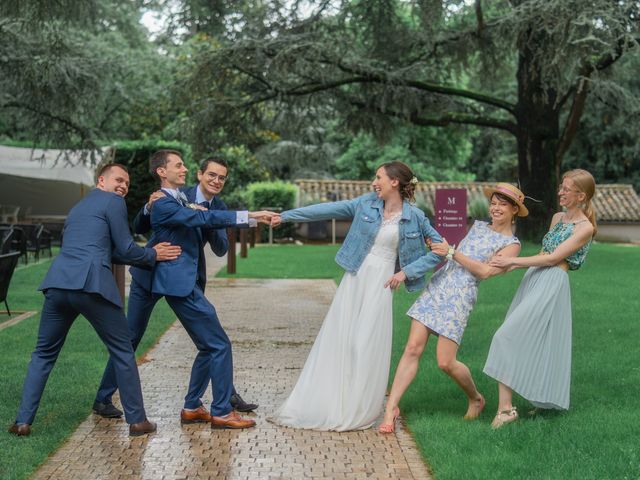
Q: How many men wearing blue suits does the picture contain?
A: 3